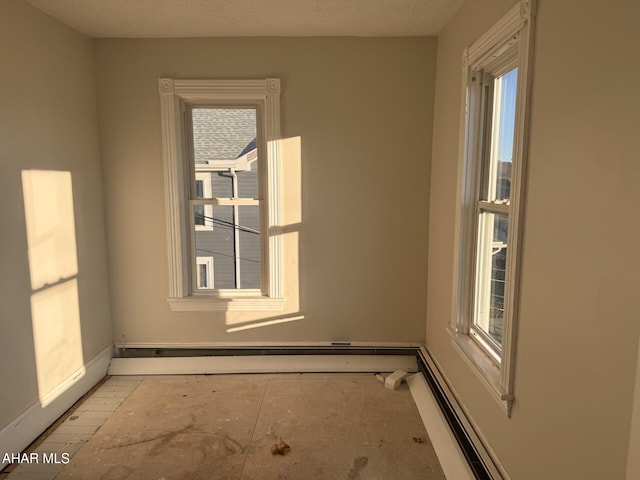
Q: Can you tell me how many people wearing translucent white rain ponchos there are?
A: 0